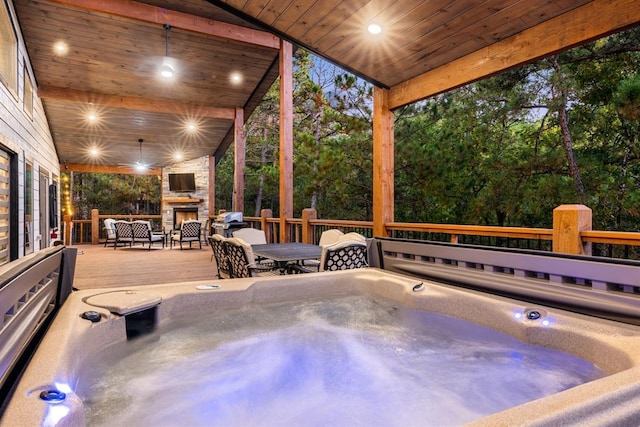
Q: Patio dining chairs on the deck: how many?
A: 6